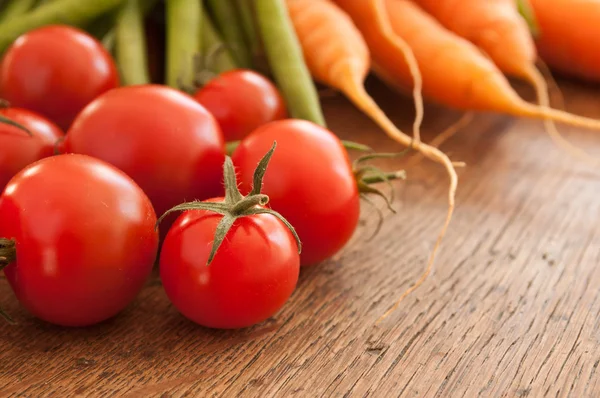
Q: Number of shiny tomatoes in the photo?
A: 7